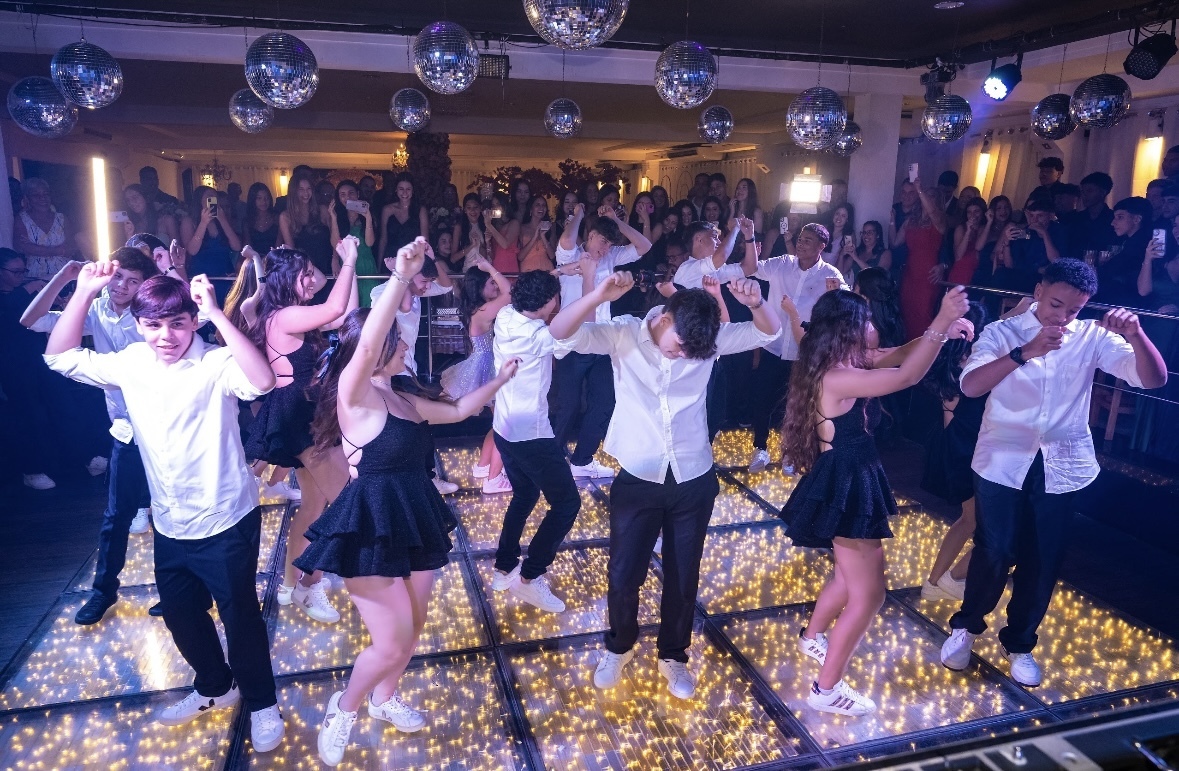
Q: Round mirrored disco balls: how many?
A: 15